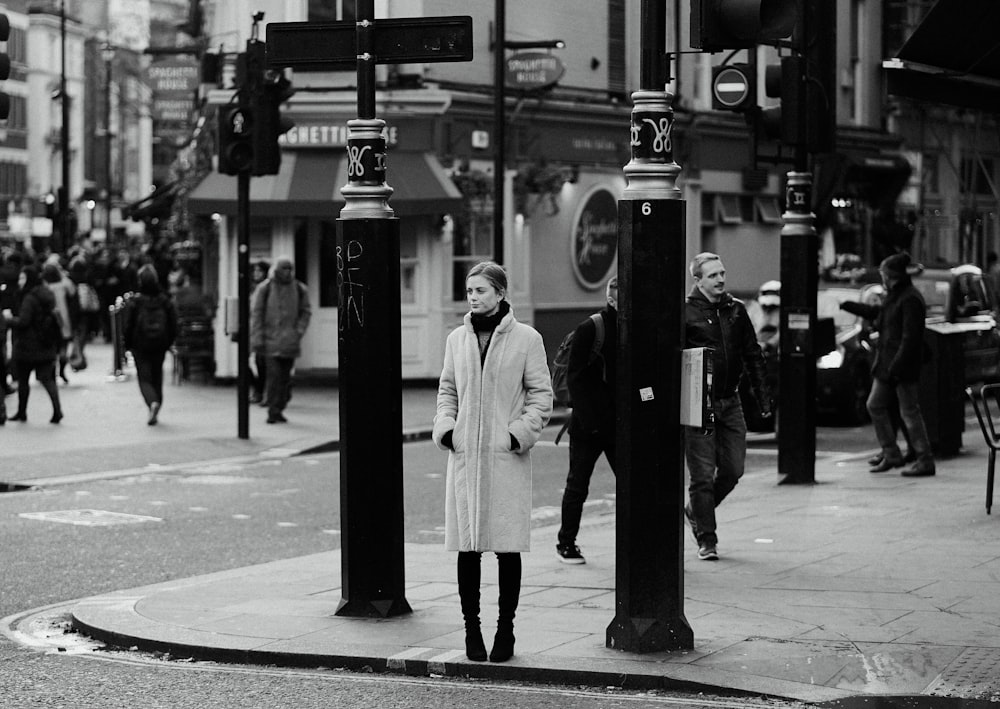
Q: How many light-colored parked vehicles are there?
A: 0